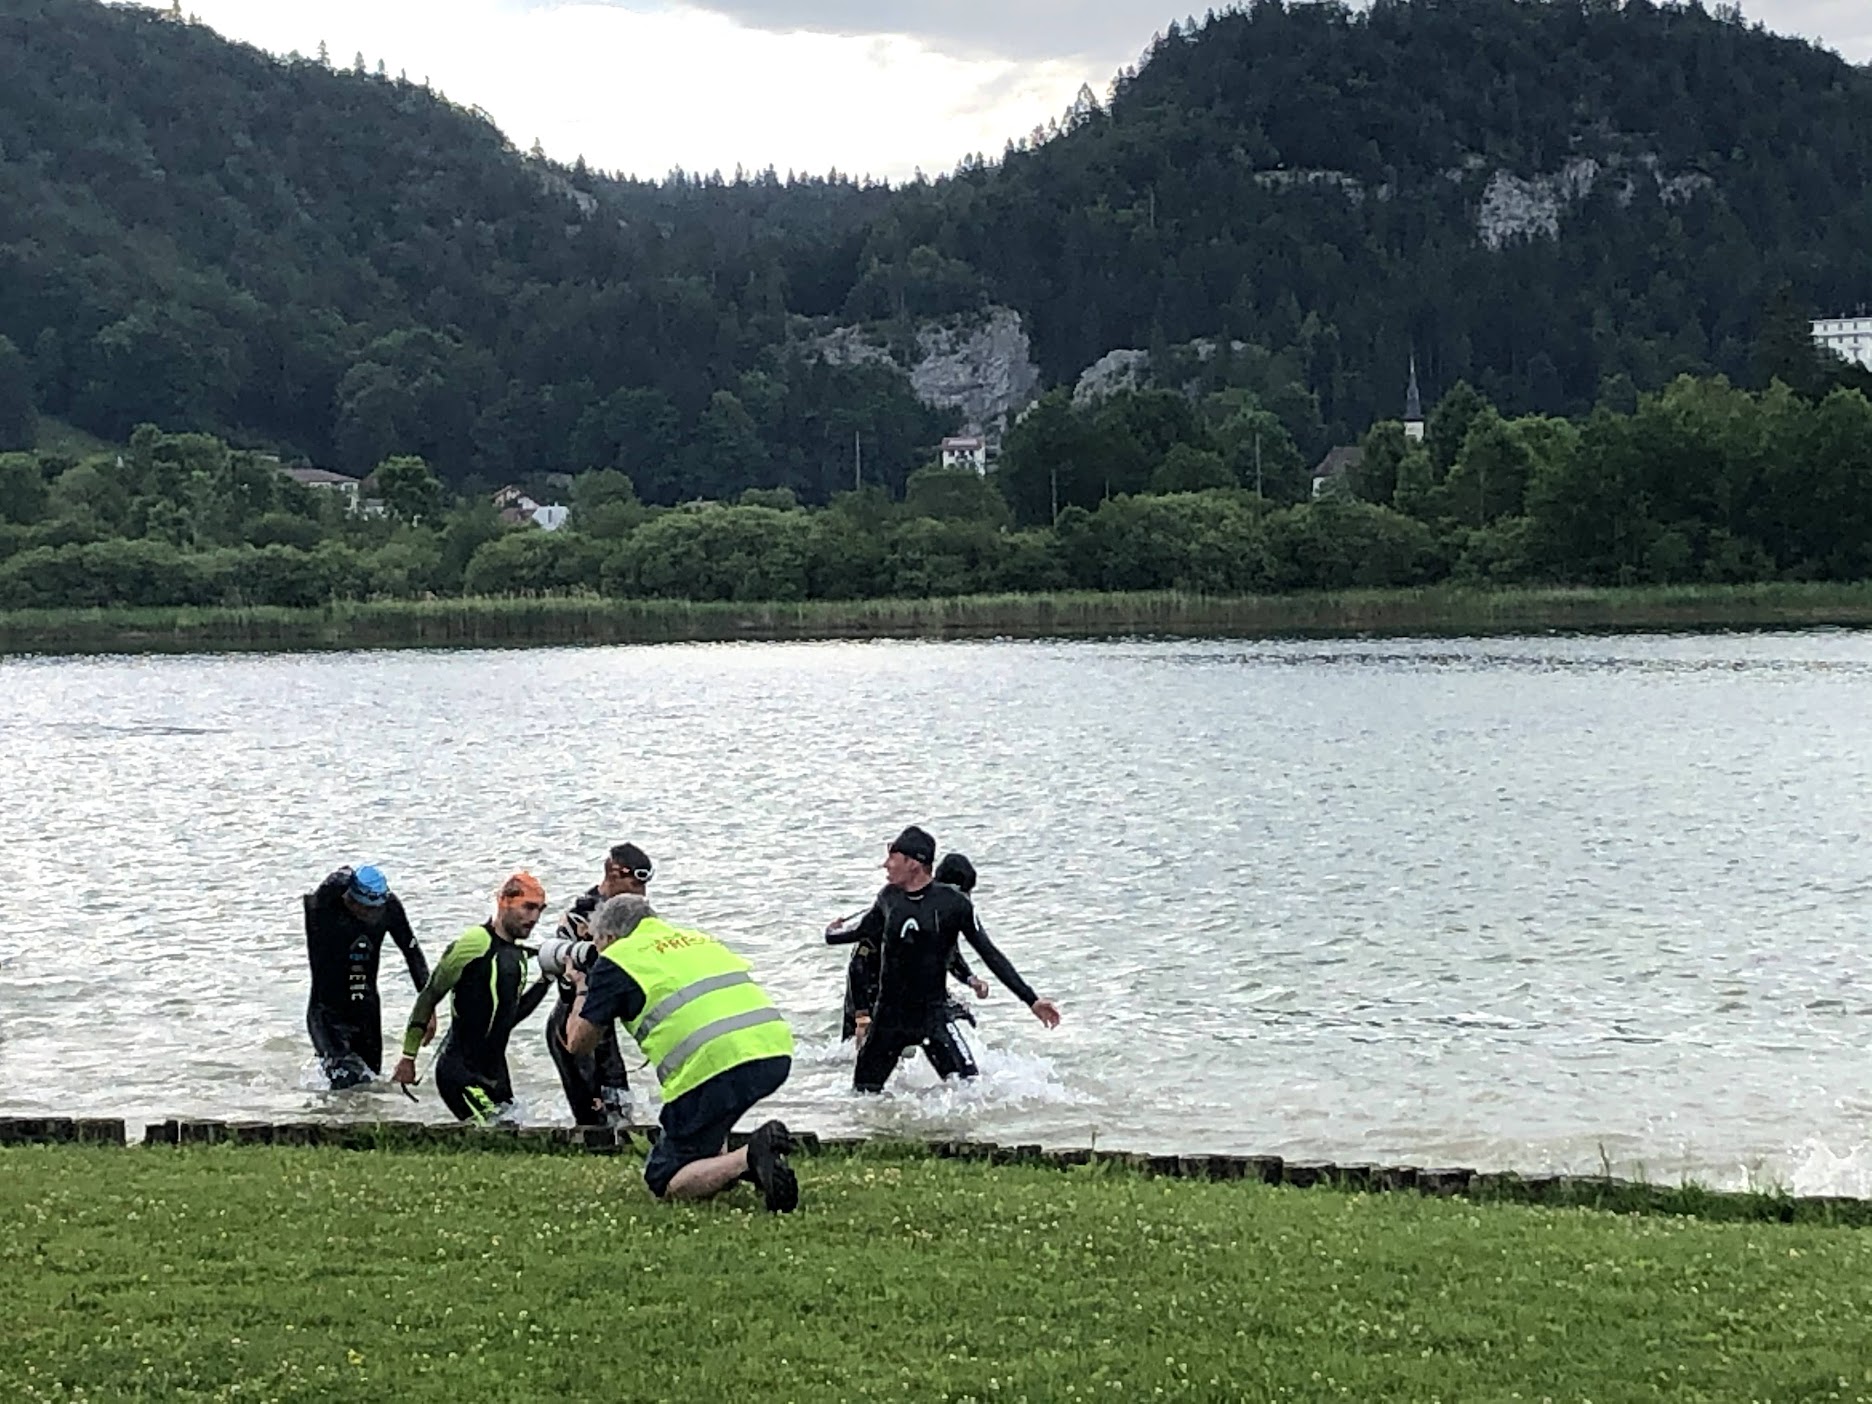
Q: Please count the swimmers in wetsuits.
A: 5